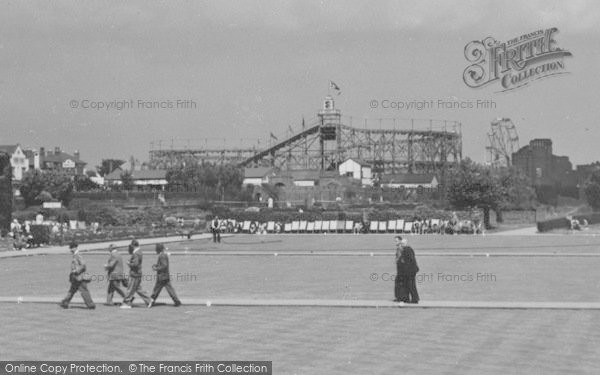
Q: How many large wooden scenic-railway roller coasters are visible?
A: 1